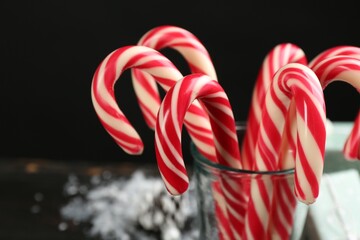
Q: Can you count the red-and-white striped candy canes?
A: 6